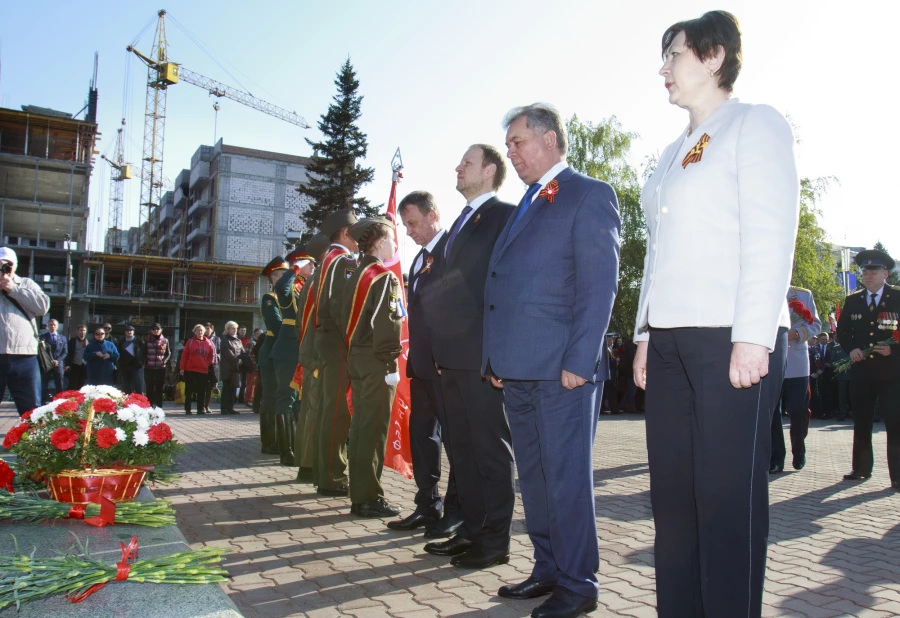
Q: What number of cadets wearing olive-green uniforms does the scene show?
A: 3